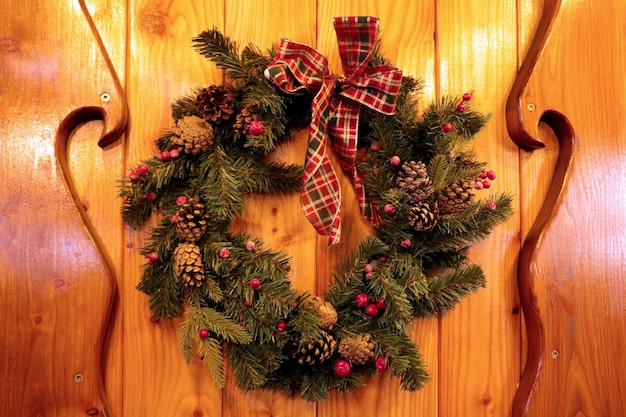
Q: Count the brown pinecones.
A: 11